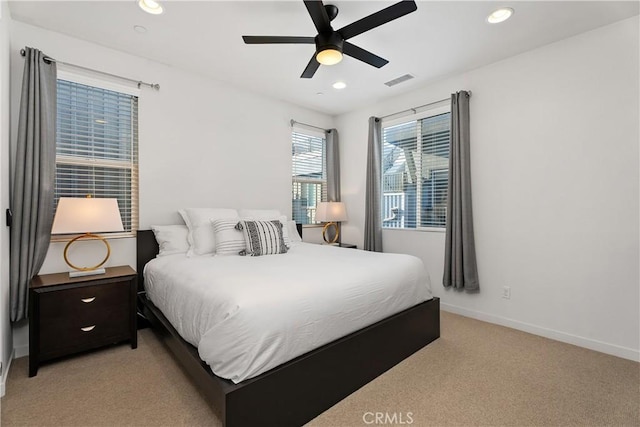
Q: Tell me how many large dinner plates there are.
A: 0